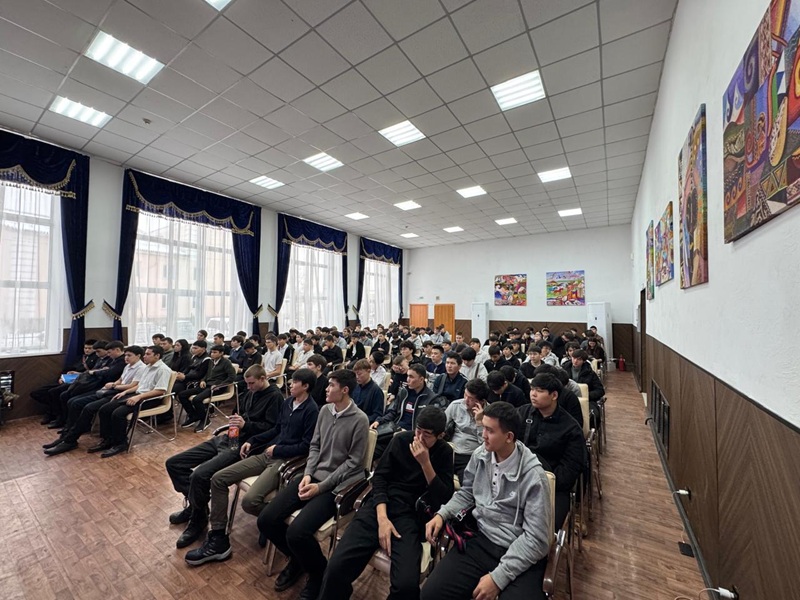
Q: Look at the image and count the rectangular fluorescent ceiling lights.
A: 15